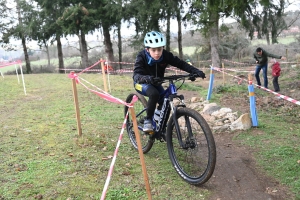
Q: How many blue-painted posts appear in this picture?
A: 2